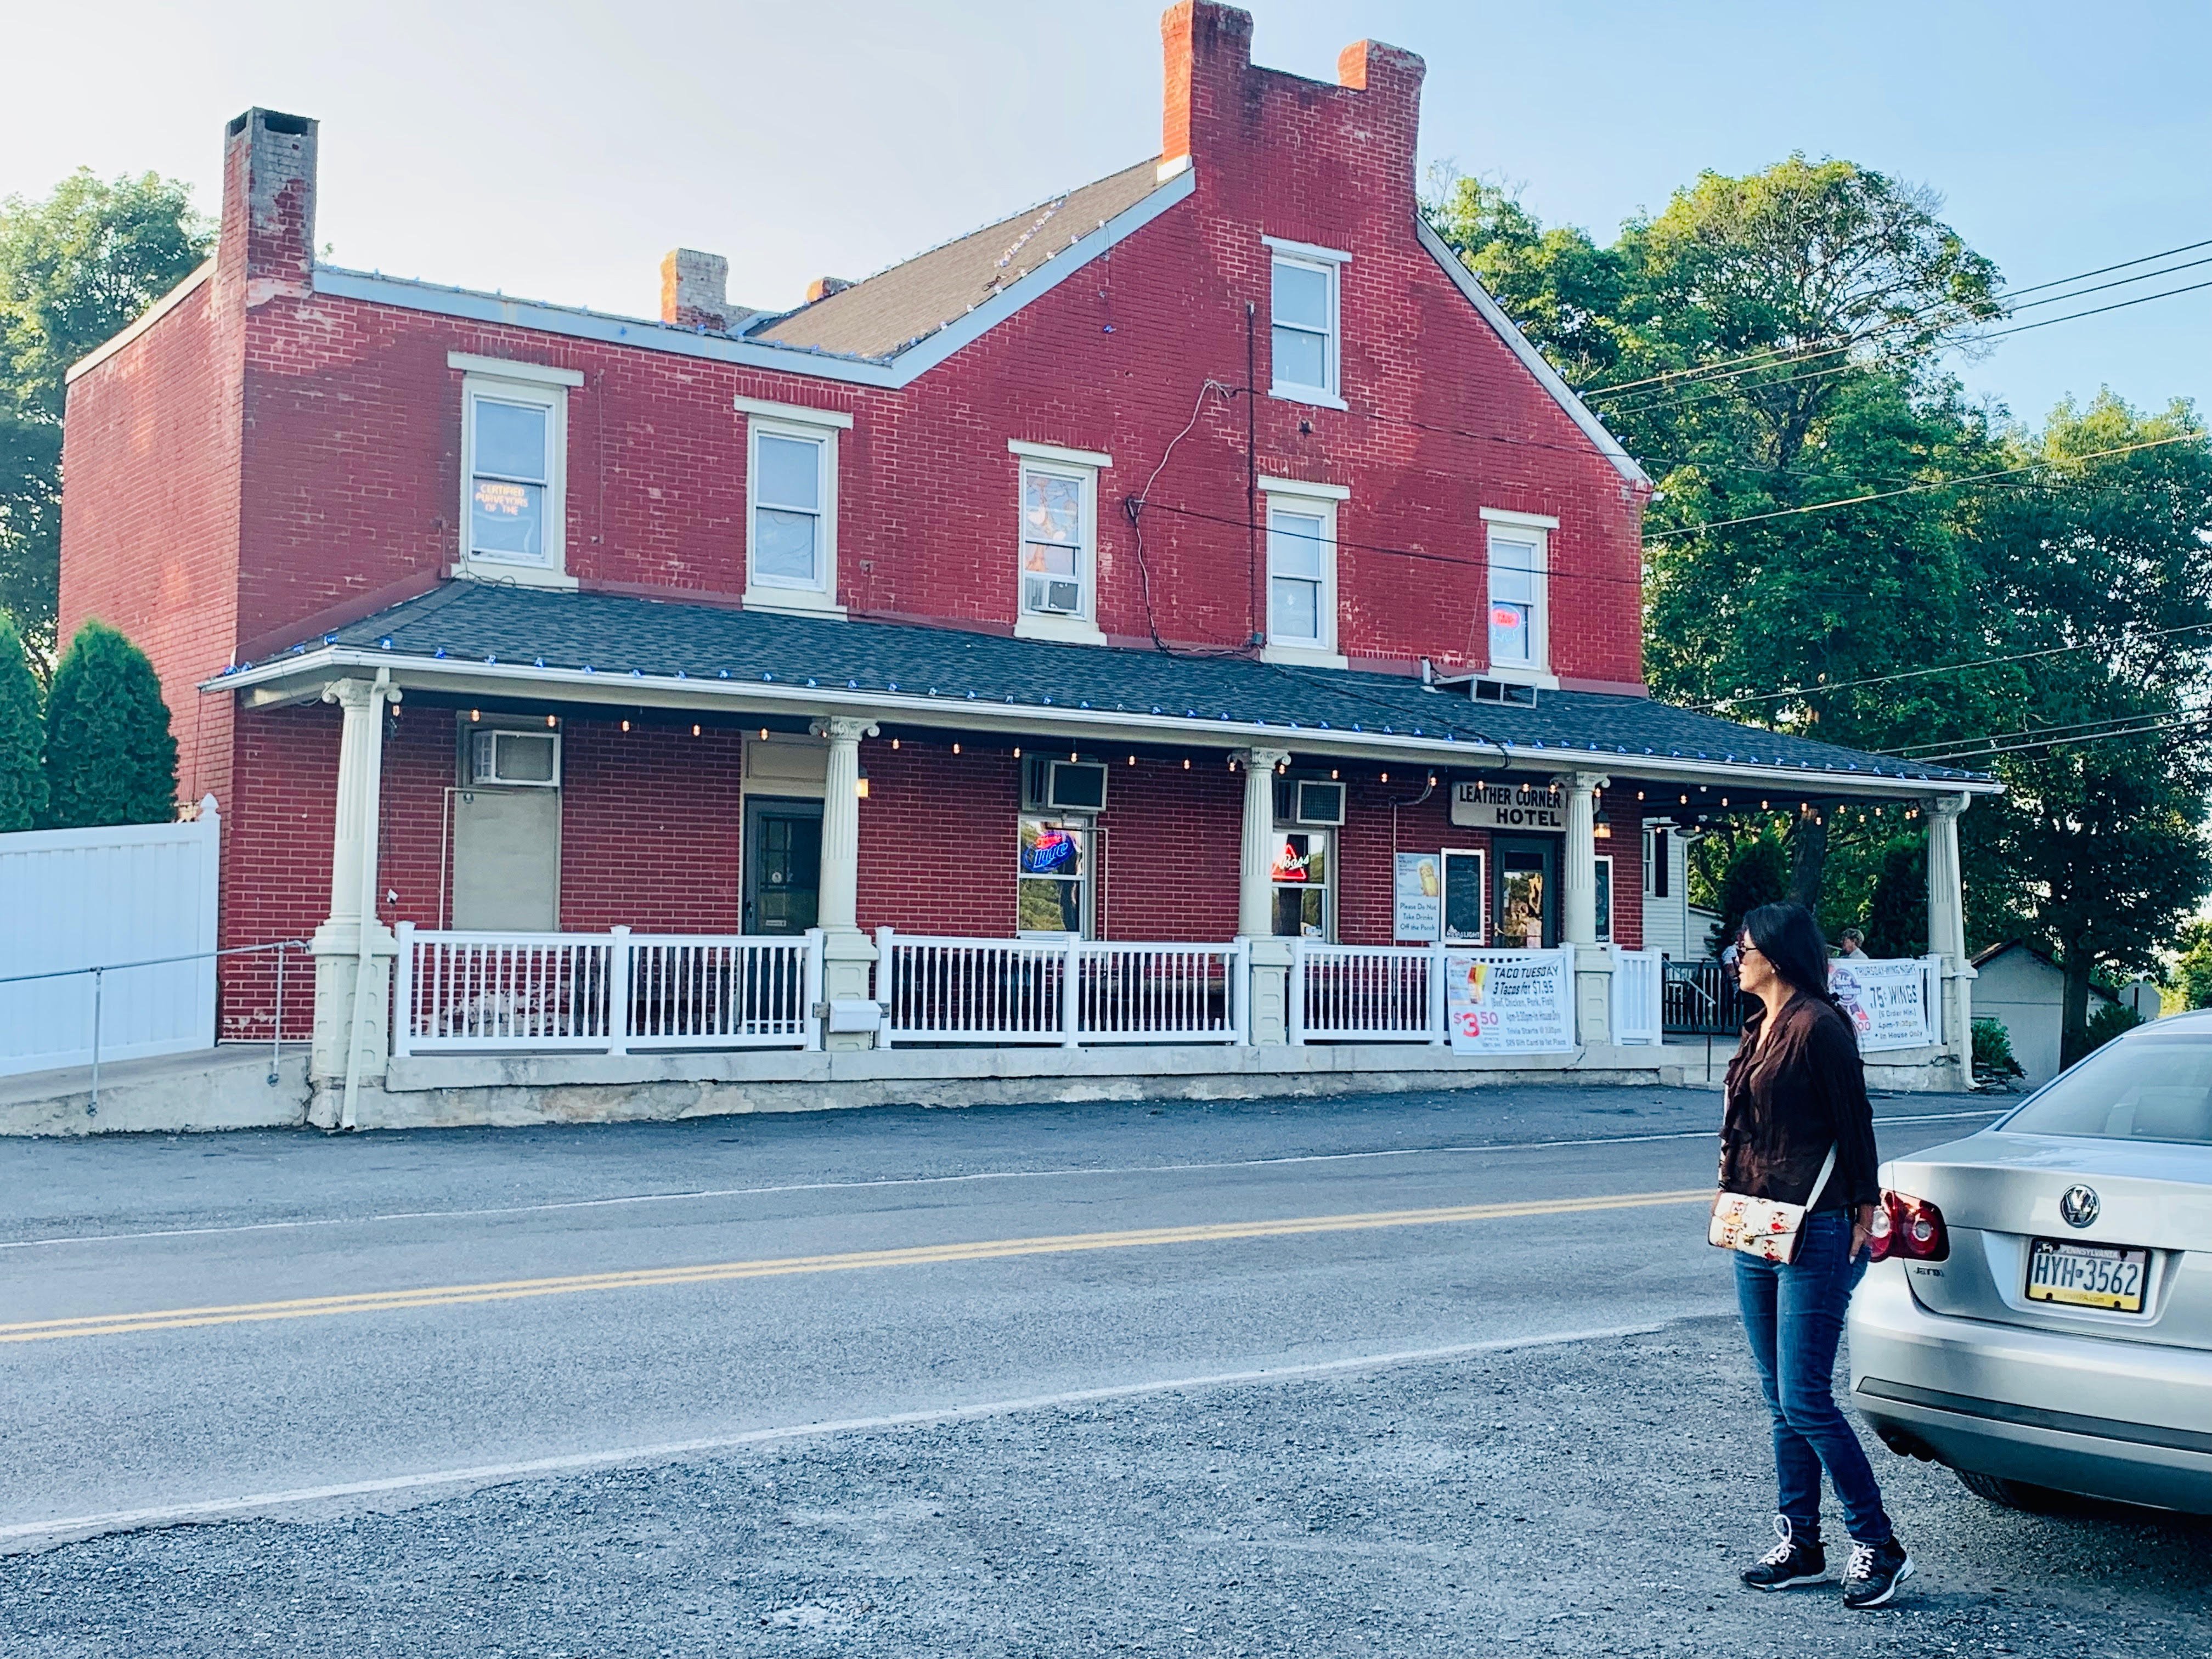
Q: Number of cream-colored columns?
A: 5